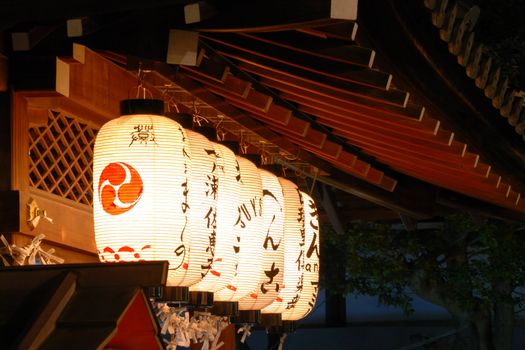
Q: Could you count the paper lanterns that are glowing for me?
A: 7